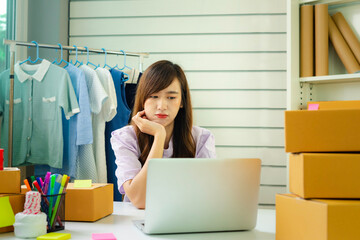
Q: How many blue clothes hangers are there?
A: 6